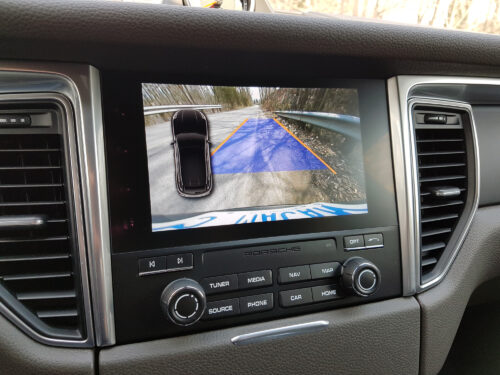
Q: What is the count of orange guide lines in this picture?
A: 2